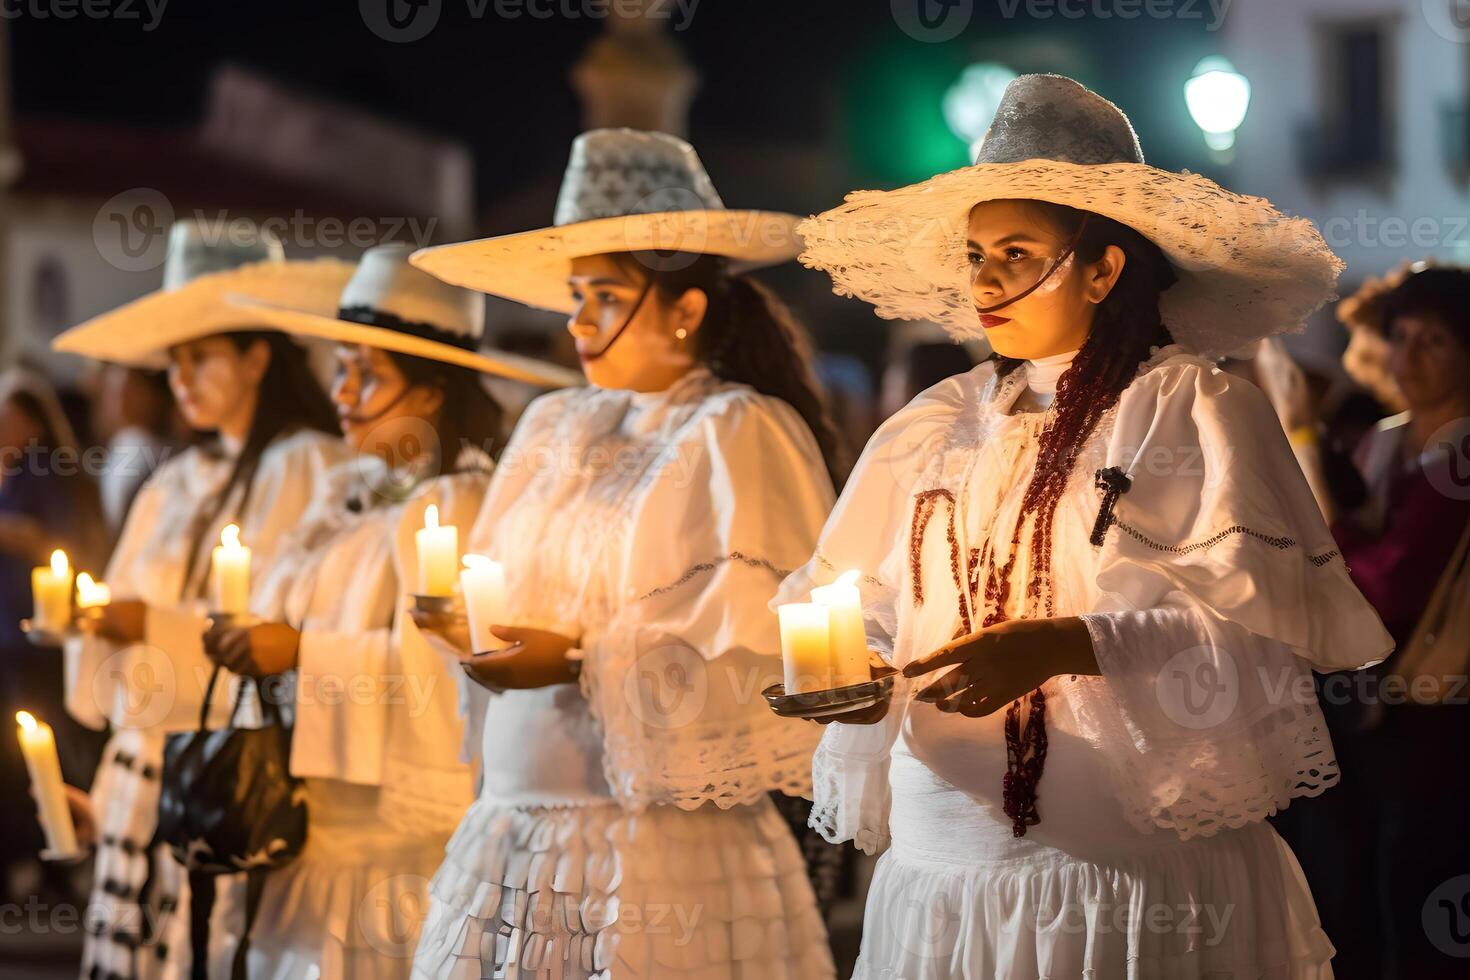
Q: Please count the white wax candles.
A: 8